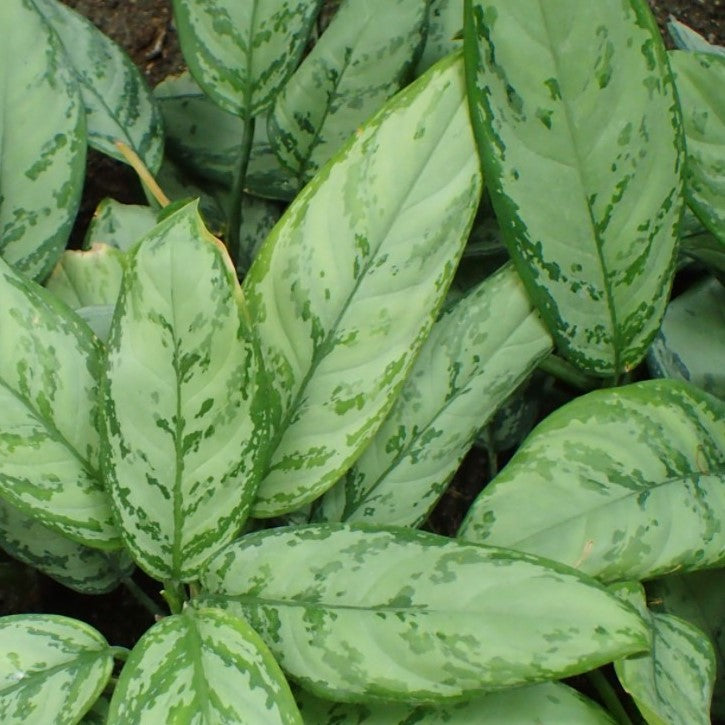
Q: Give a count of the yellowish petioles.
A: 1